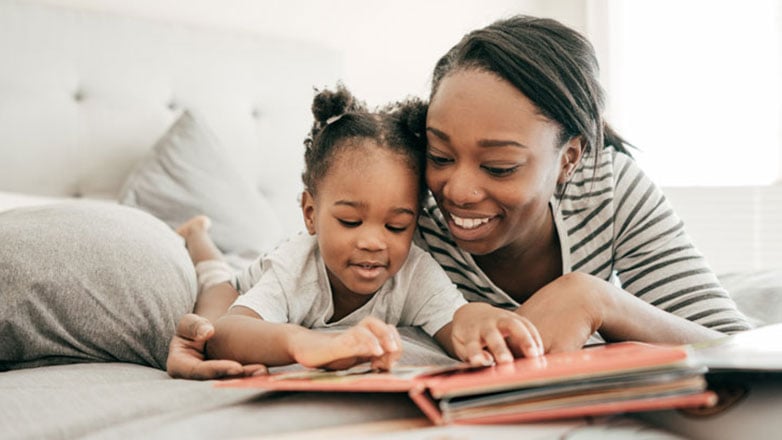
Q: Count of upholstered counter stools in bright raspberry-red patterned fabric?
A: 0